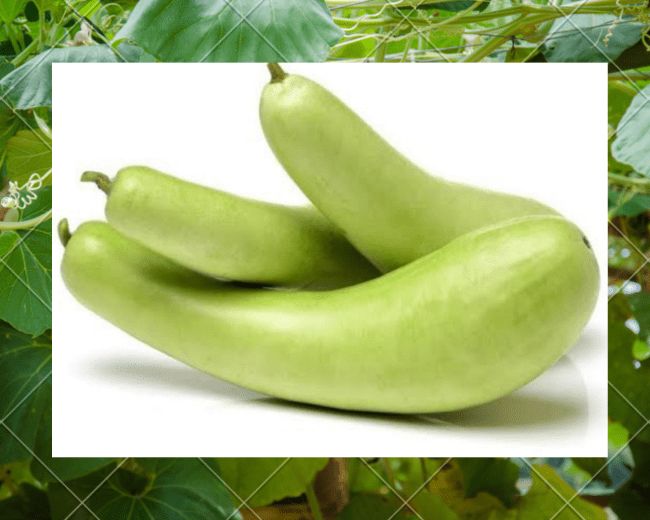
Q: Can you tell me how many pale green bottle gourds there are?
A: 3